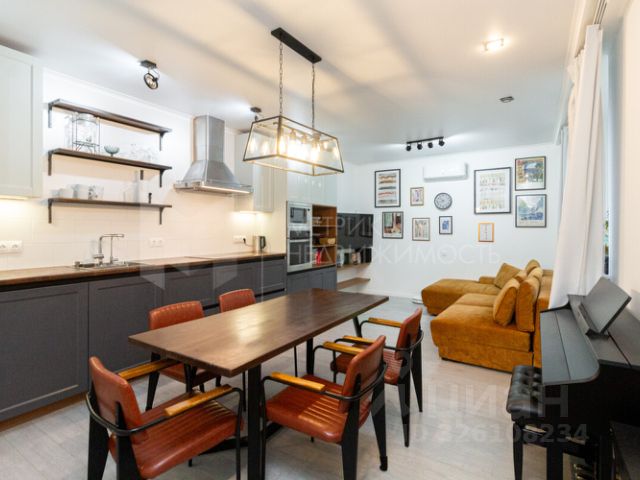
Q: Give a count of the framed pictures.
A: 9